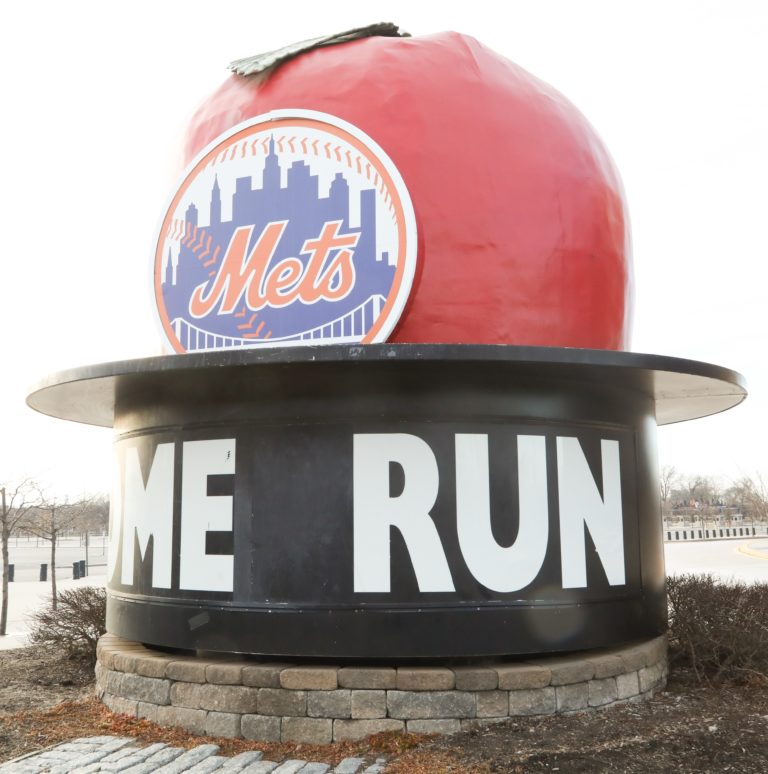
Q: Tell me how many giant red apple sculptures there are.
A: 1